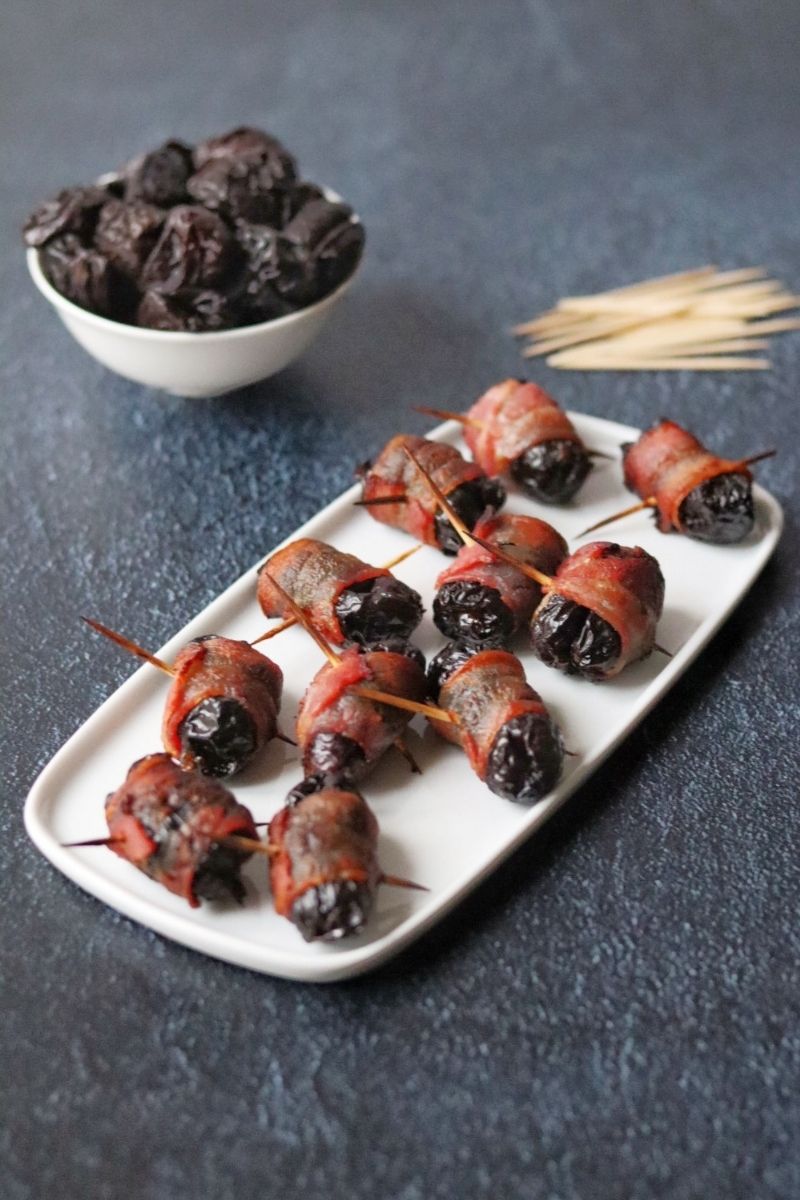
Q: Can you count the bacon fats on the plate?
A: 11